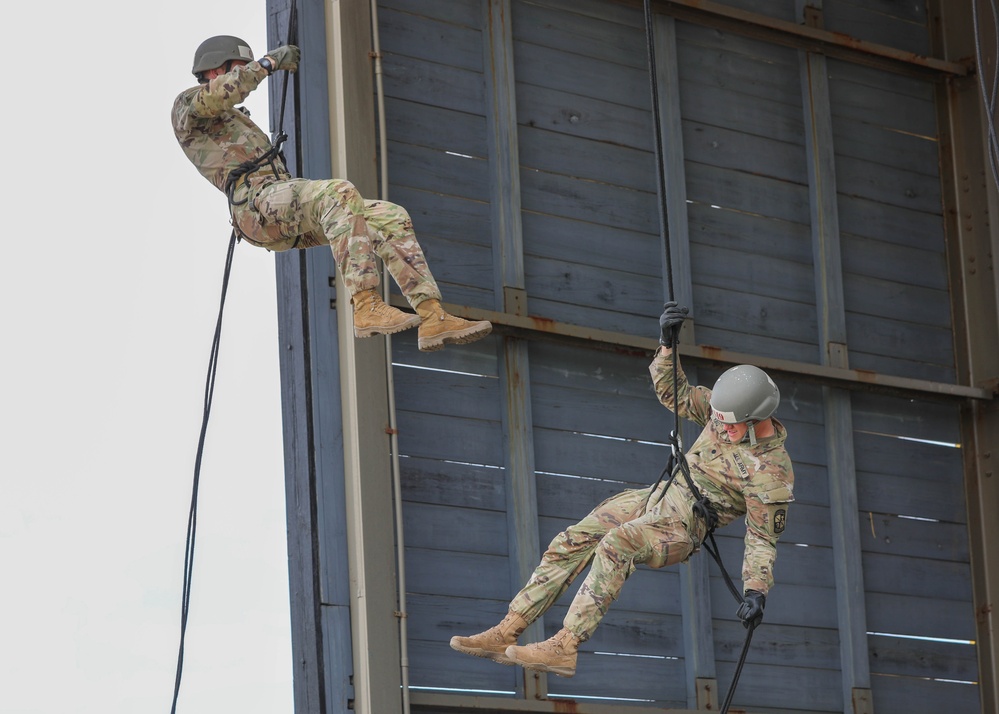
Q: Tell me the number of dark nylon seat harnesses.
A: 2